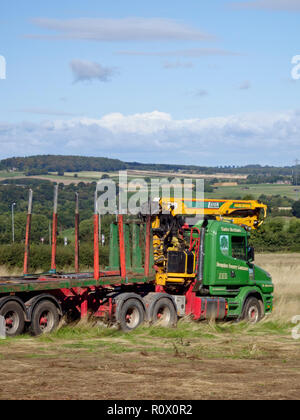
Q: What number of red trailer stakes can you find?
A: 6